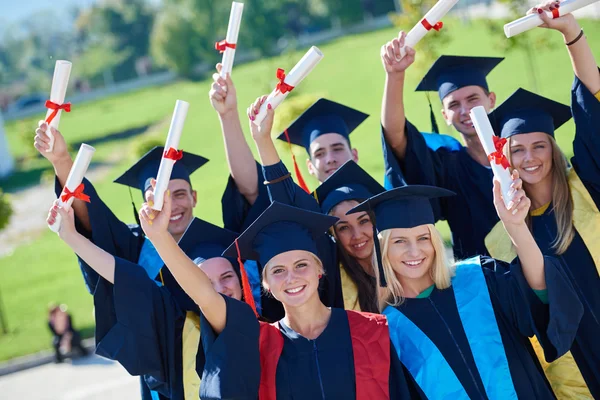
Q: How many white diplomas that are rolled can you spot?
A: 8